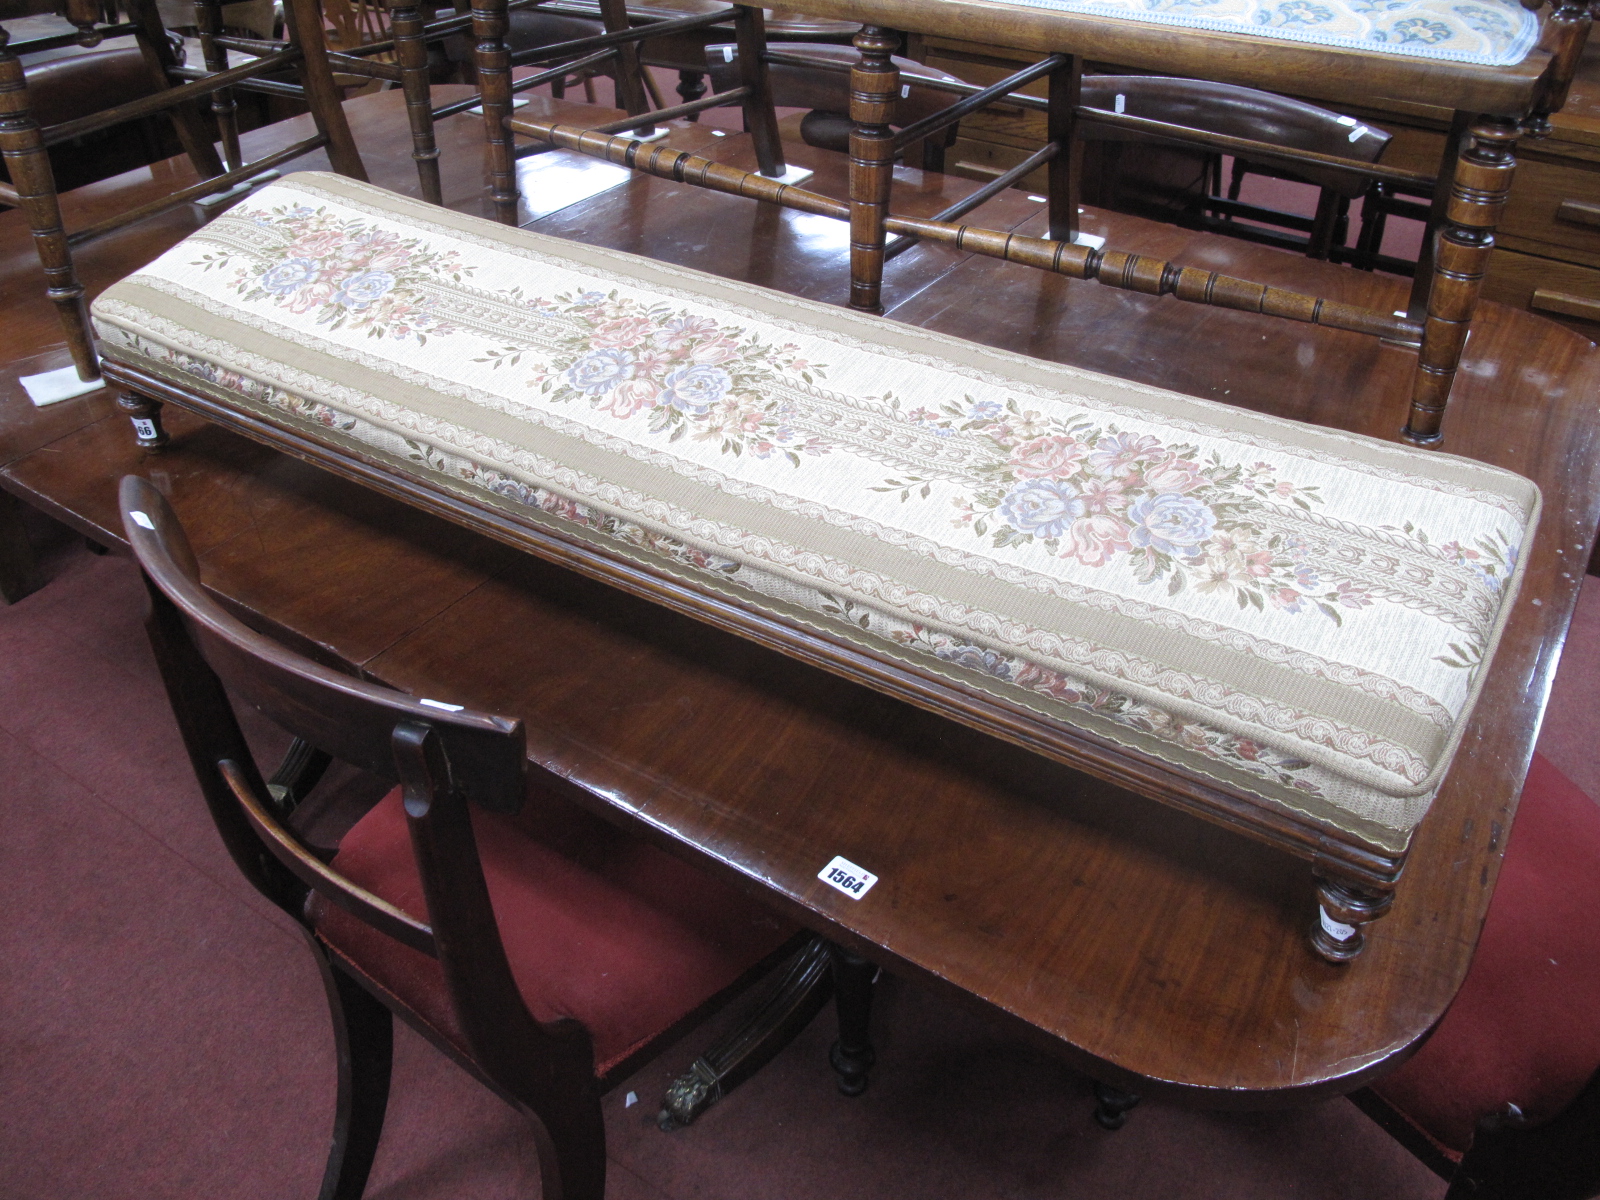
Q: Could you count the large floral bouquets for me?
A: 3